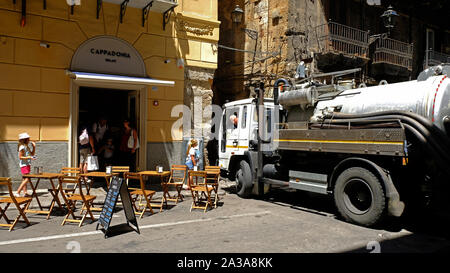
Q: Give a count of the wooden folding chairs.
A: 8